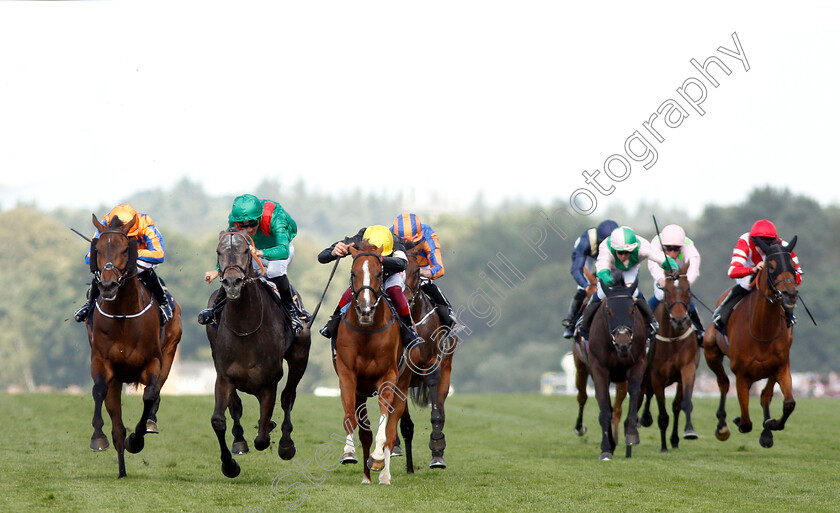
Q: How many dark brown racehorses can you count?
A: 2